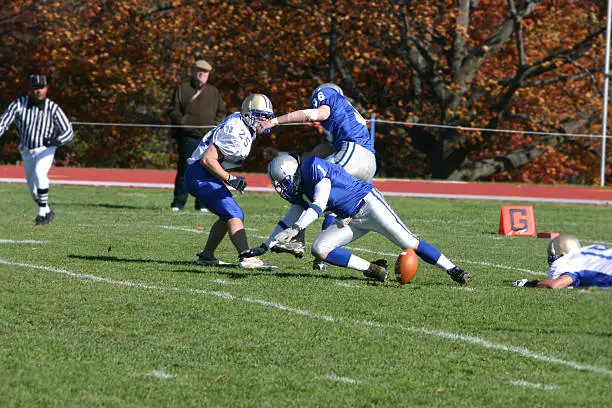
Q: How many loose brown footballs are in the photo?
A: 1